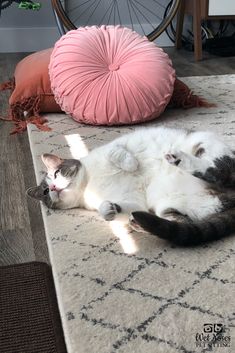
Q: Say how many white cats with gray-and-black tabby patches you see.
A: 1